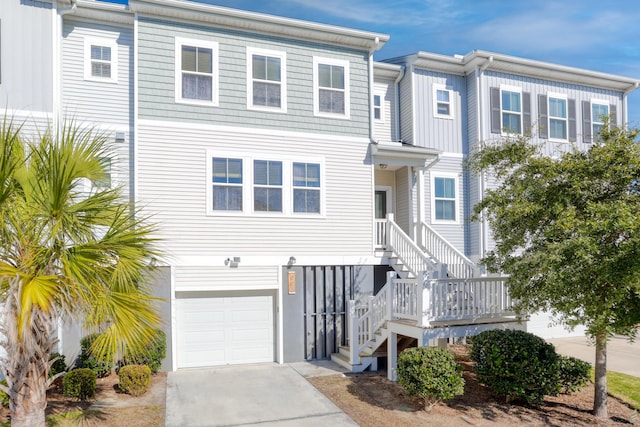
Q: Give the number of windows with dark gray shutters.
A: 3